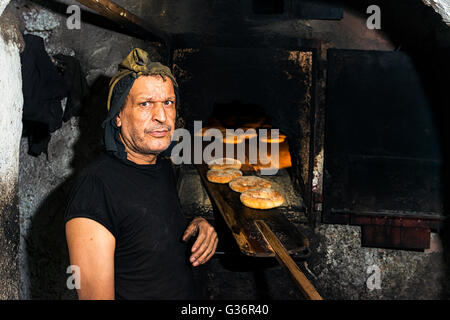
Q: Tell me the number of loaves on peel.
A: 4